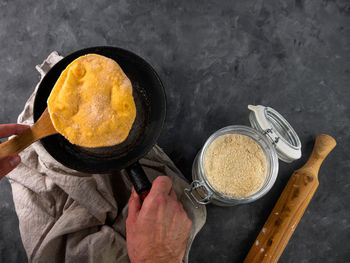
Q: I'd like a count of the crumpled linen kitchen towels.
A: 1